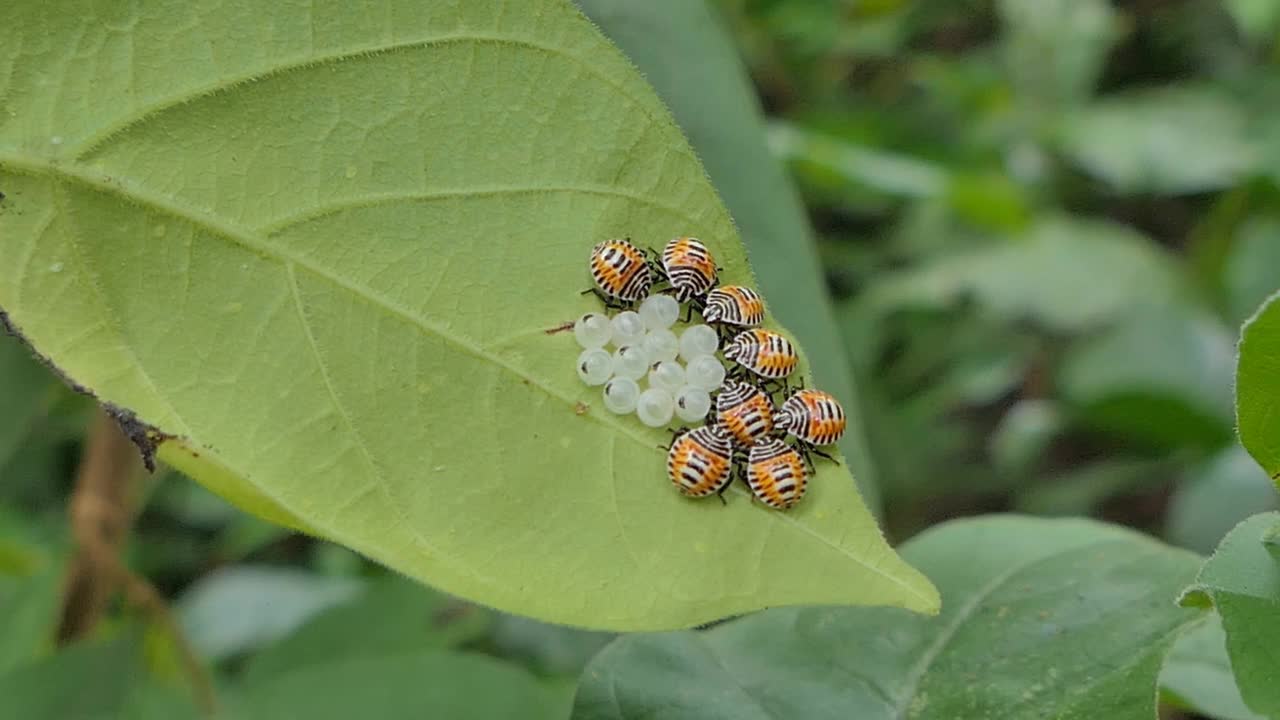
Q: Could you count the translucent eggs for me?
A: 12